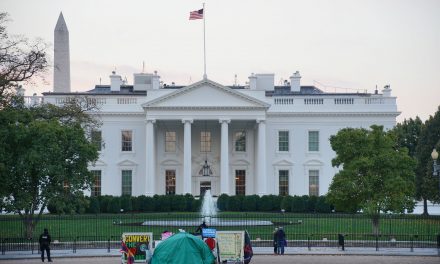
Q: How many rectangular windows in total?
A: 13